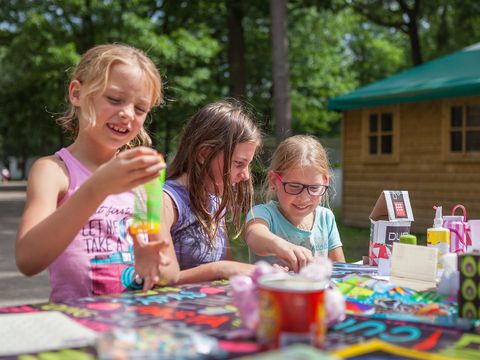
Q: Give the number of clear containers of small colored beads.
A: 1